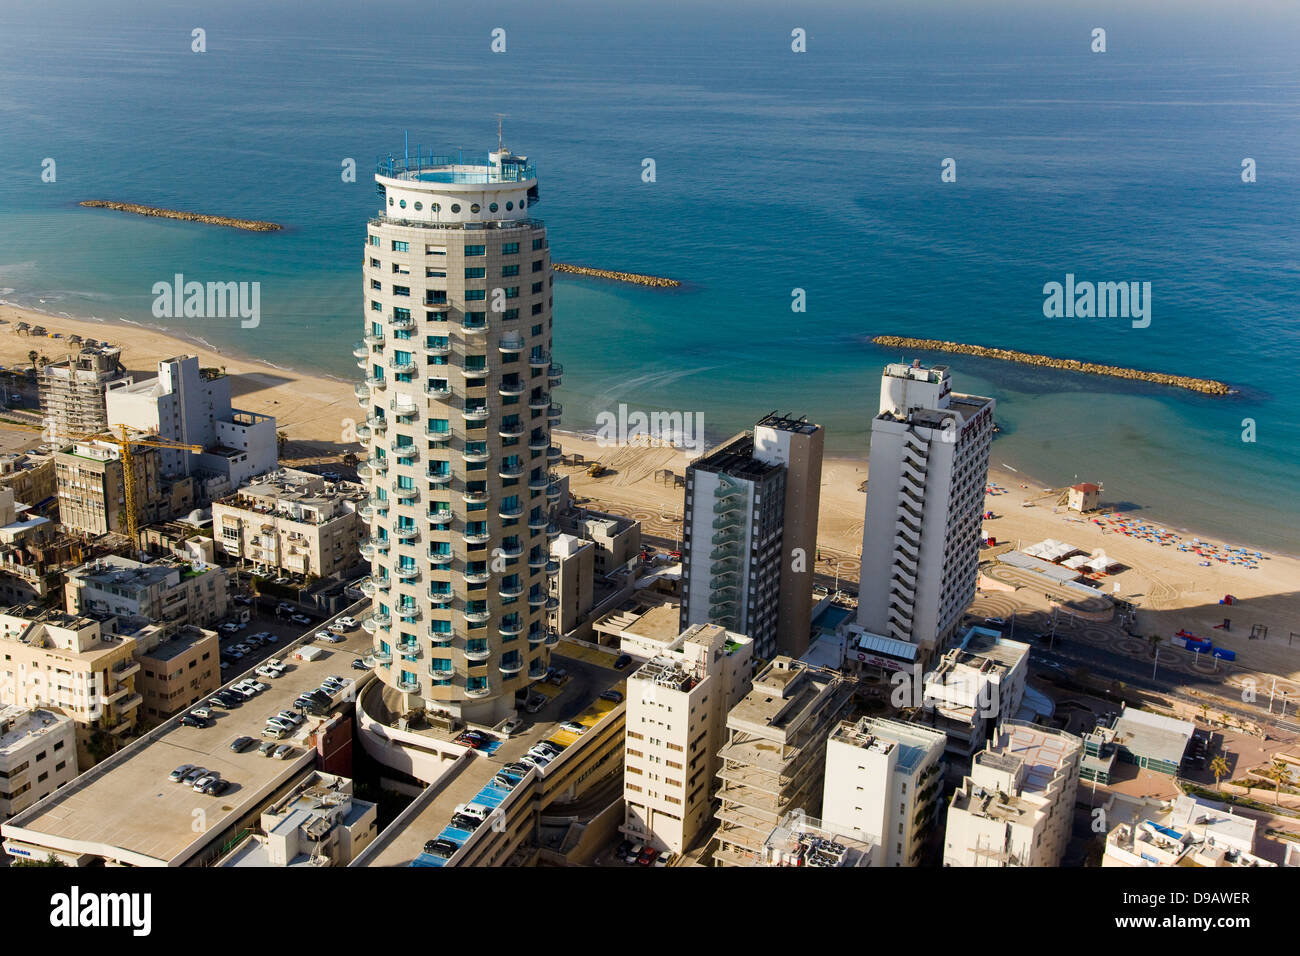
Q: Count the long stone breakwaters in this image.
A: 3